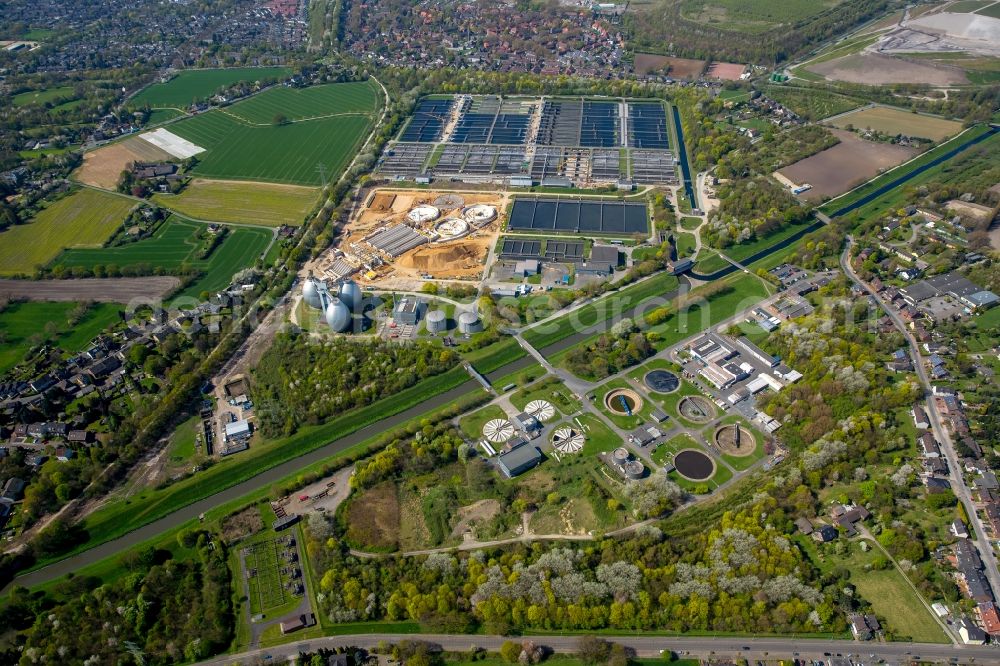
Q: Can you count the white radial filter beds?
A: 3